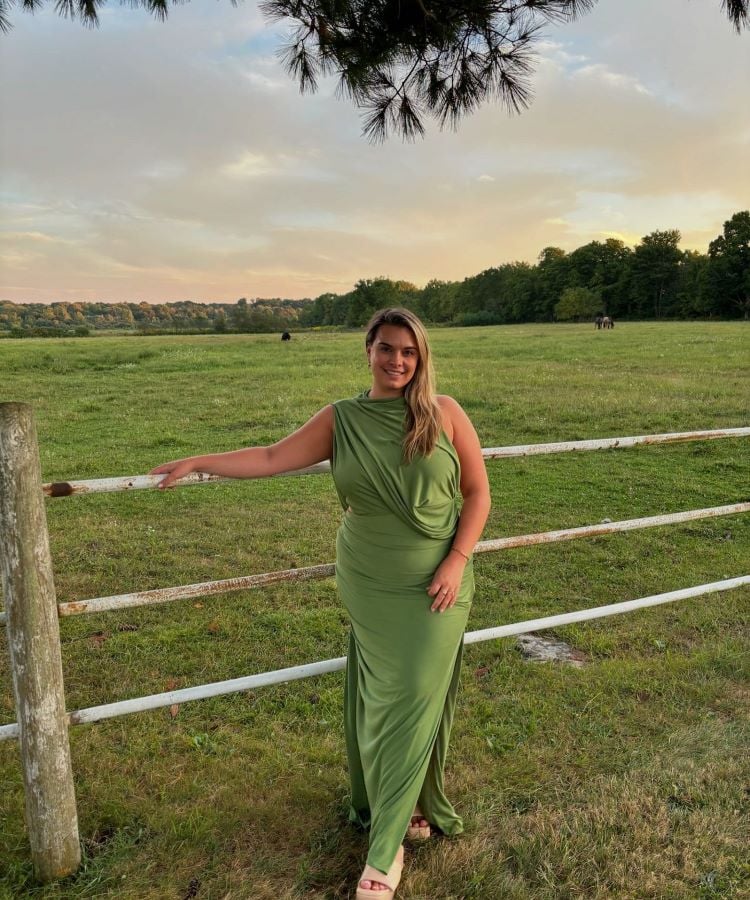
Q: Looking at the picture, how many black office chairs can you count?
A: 0